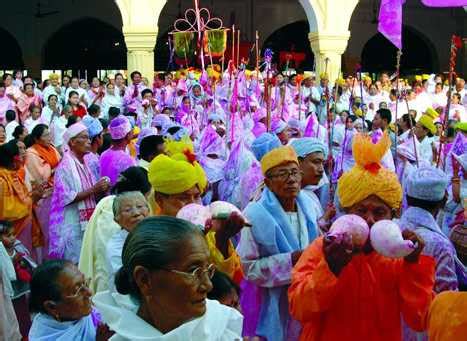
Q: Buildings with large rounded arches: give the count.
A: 1